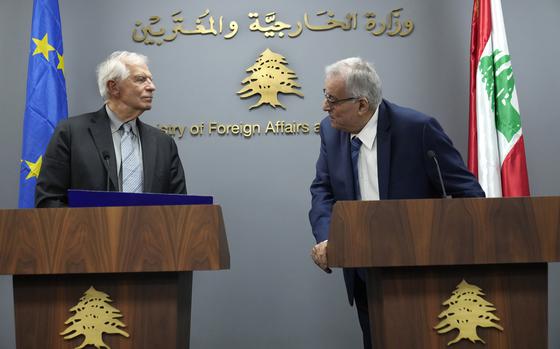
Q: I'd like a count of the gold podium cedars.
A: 2